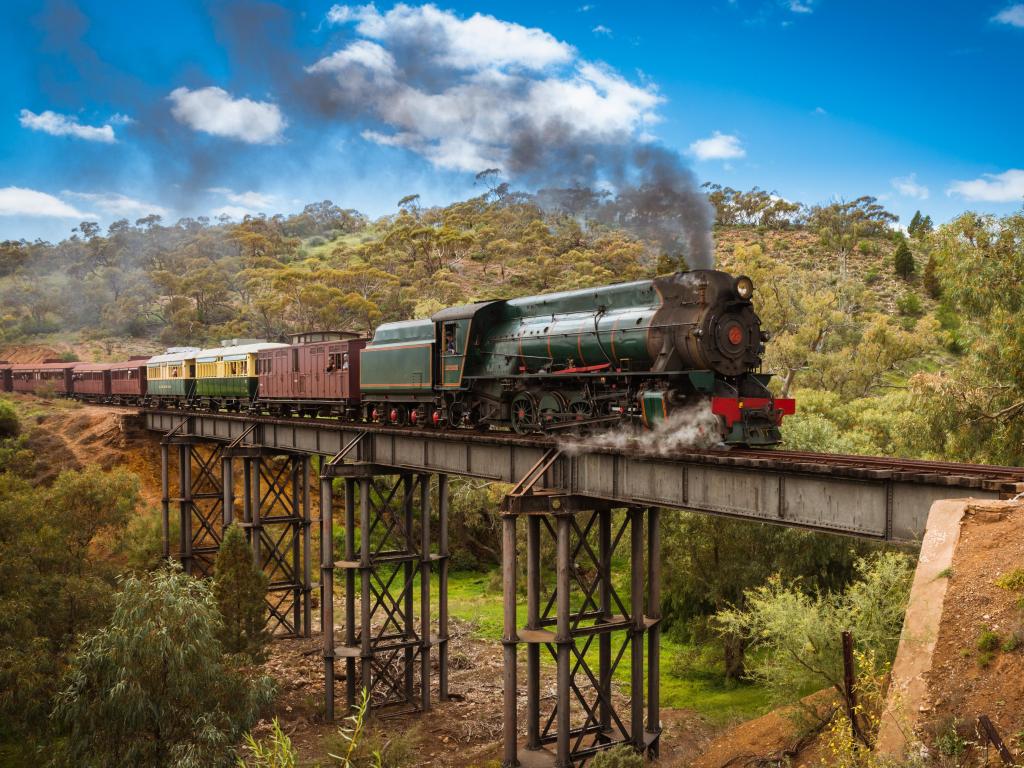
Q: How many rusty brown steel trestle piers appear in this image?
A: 4